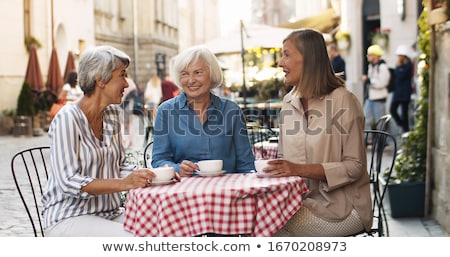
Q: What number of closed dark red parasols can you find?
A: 3